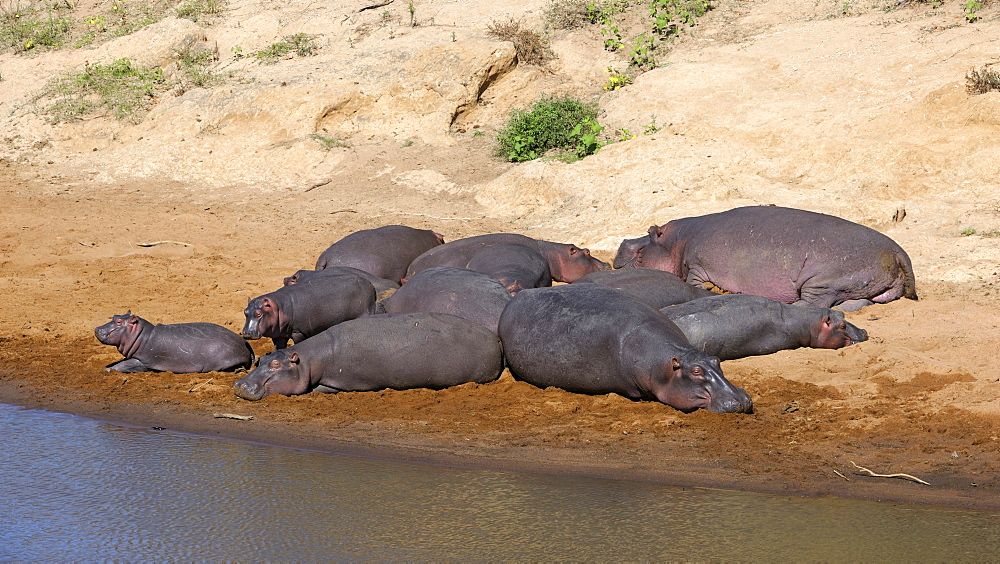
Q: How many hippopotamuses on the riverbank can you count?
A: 12